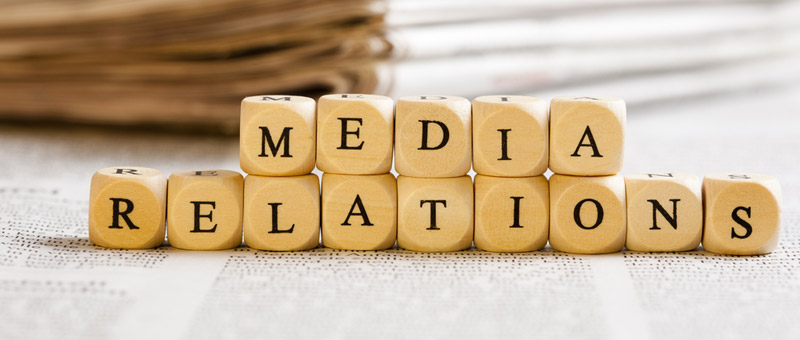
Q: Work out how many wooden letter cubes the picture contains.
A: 14